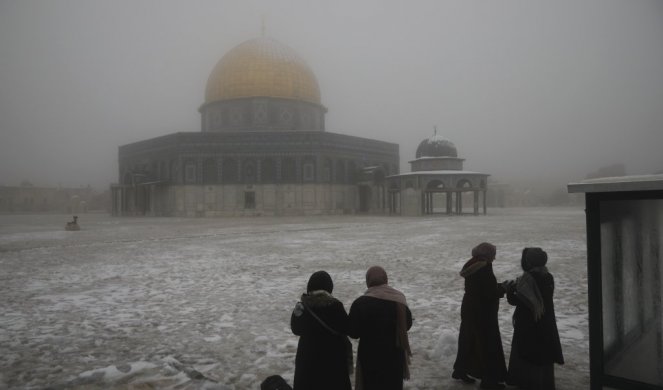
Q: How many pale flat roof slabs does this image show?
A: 1